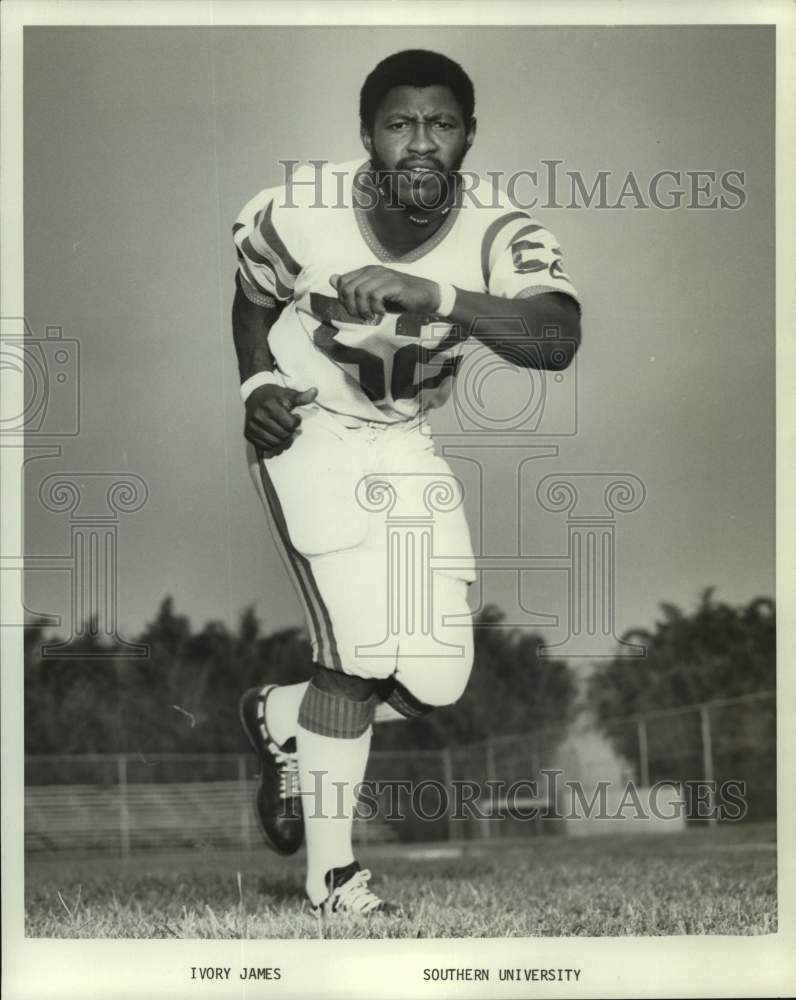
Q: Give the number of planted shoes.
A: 1